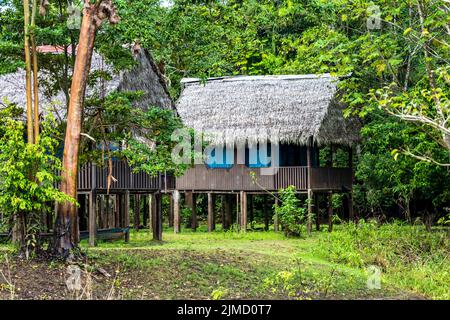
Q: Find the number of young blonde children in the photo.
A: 0